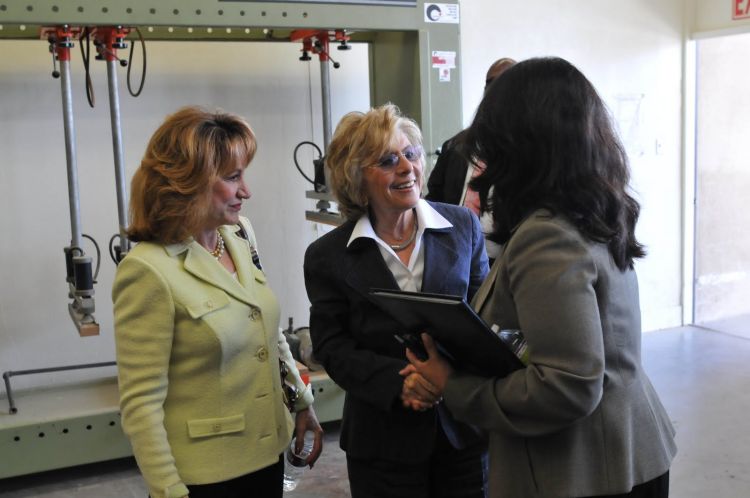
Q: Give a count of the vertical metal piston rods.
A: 3